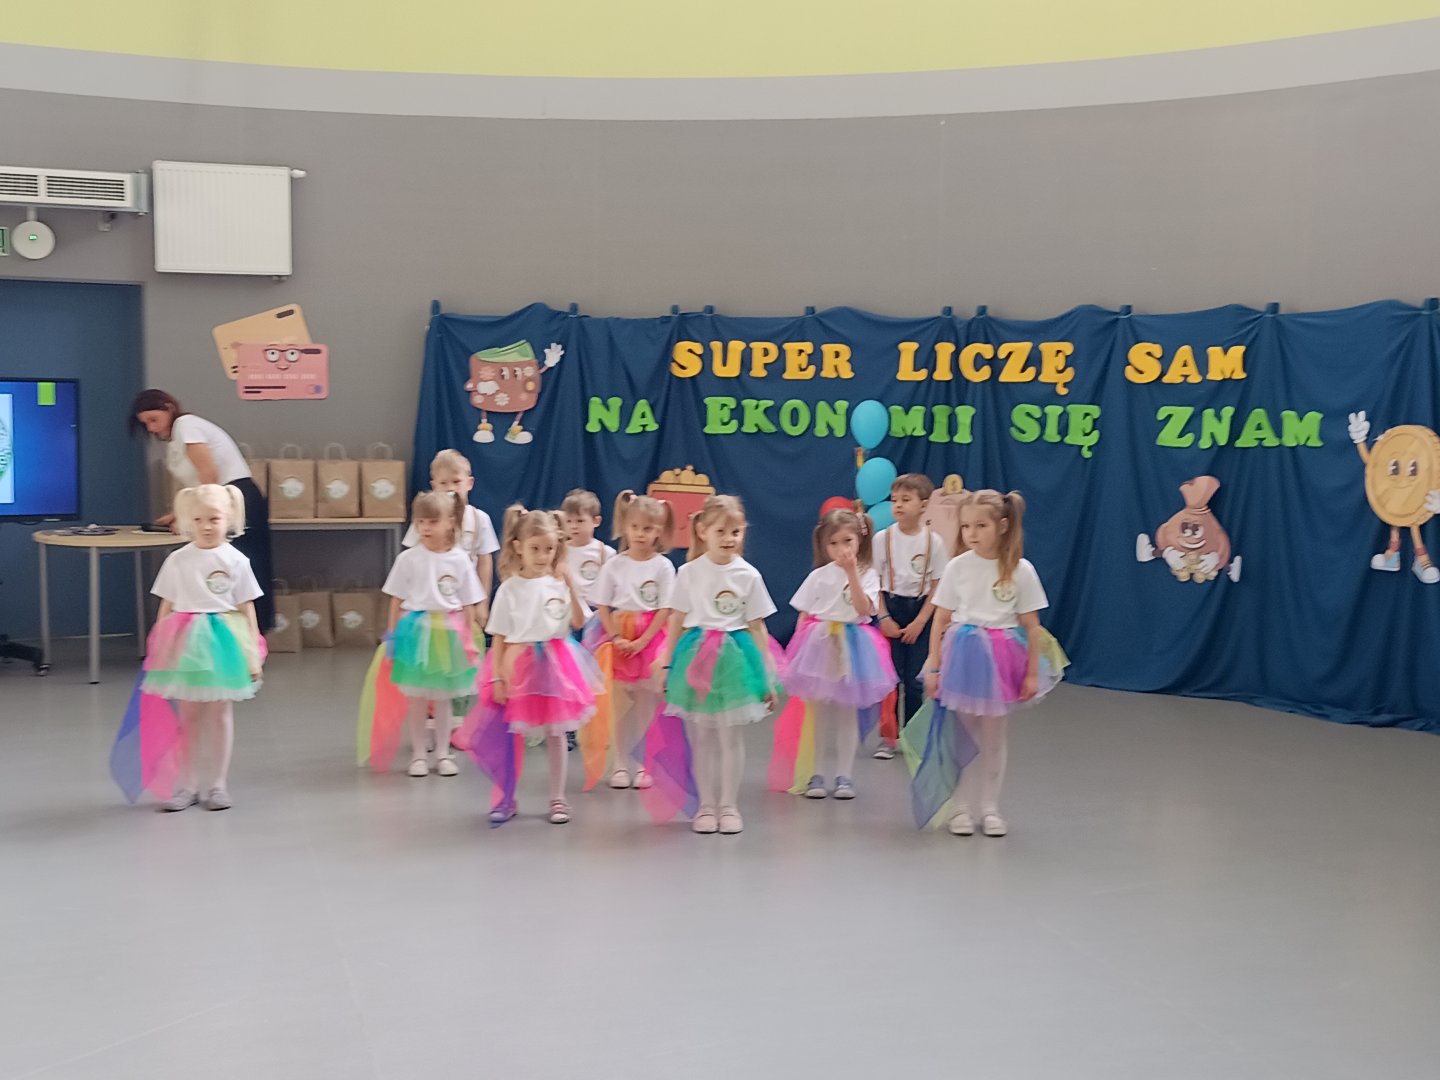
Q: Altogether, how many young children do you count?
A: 10